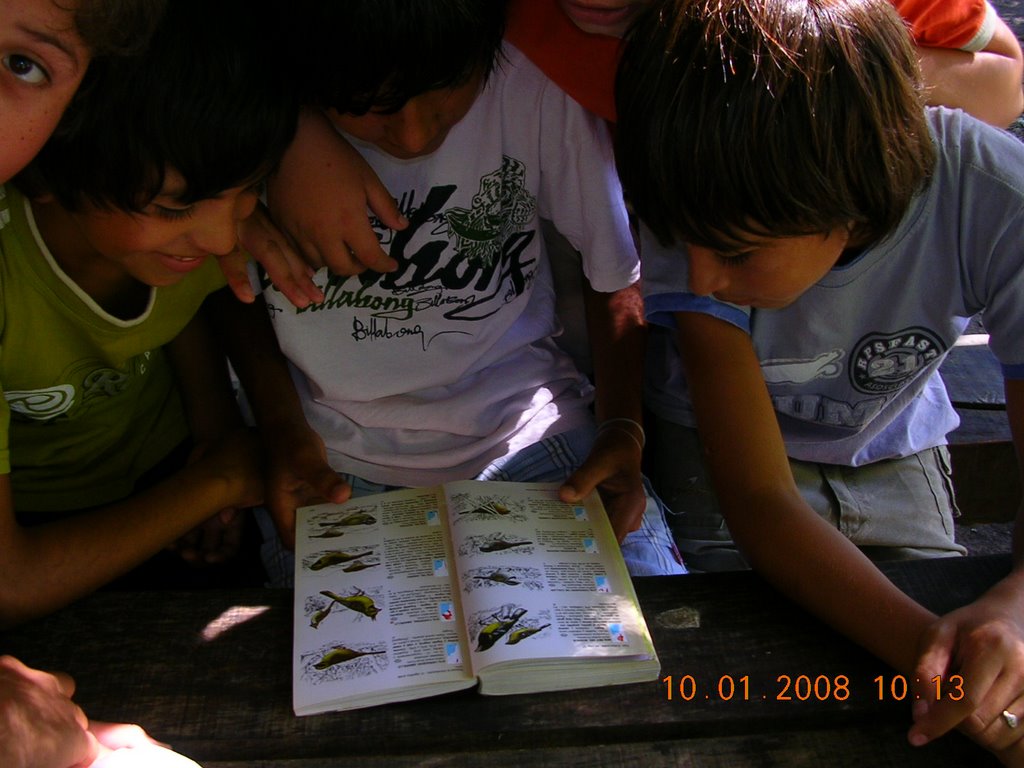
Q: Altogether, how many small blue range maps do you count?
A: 8